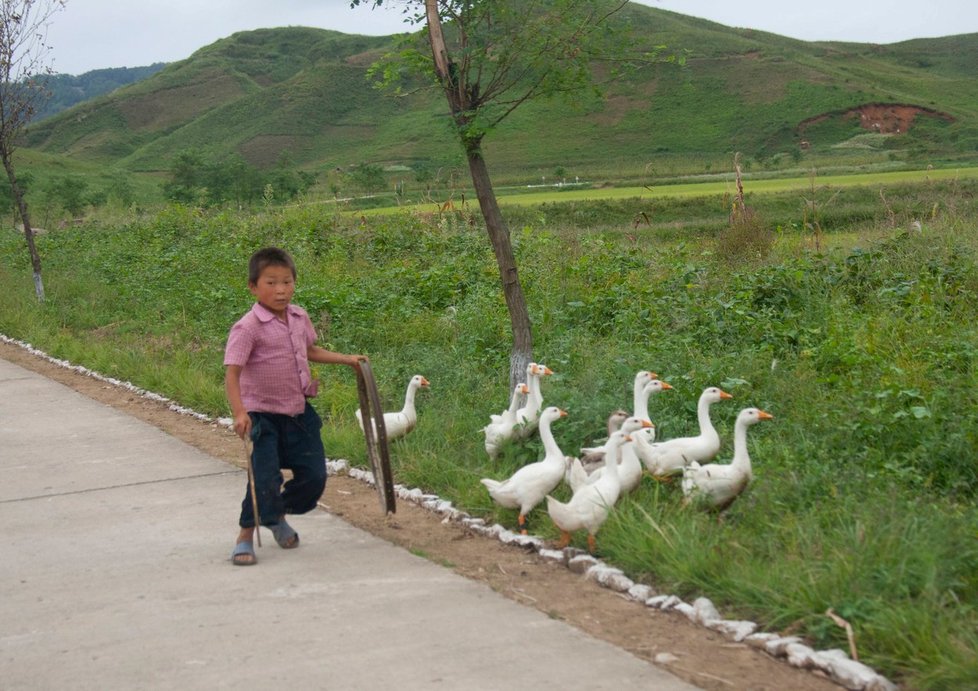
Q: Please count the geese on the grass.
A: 12